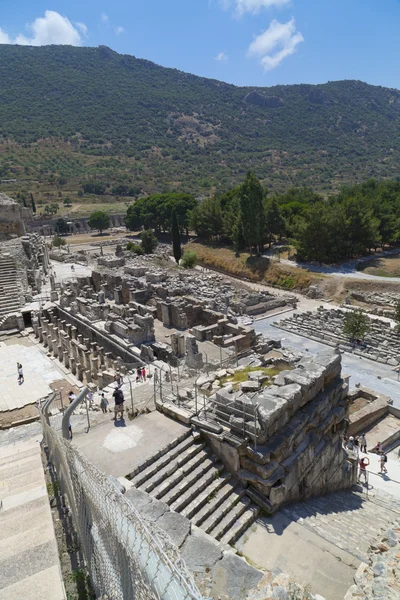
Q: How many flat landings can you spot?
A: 2